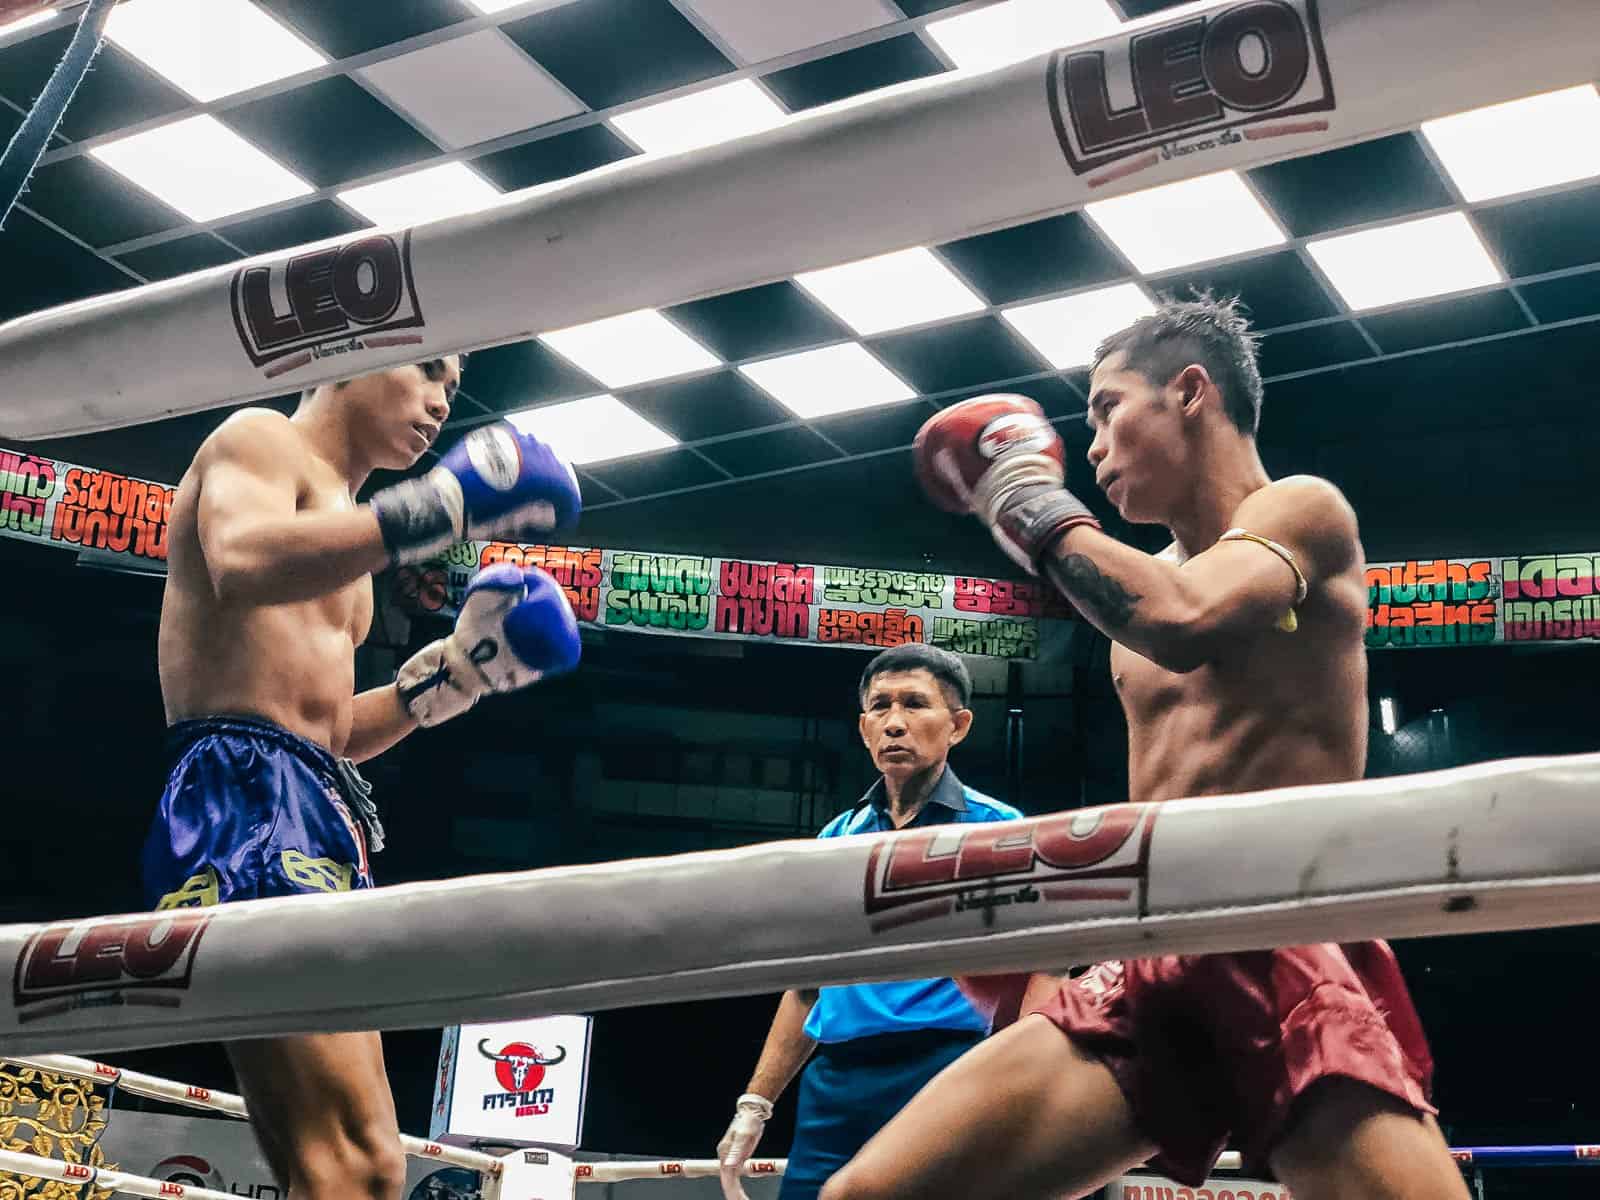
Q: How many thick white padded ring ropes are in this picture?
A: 2